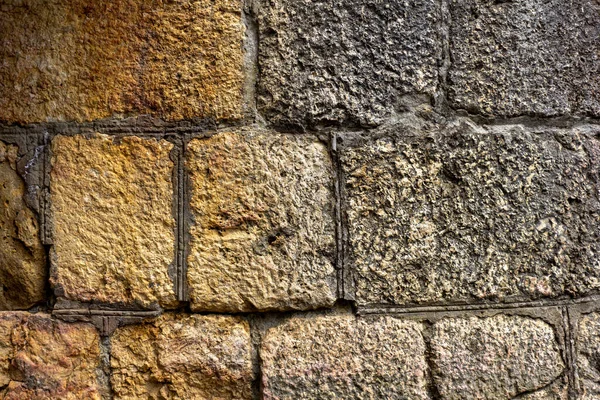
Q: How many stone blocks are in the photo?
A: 12